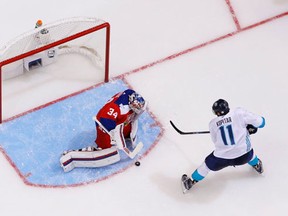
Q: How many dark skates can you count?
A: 2